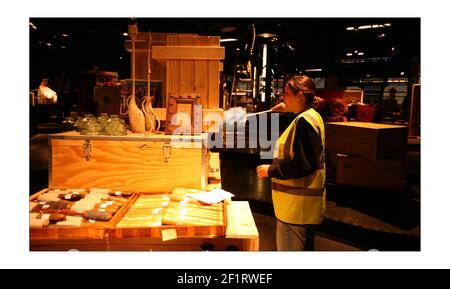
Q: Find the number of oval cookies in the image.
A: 0